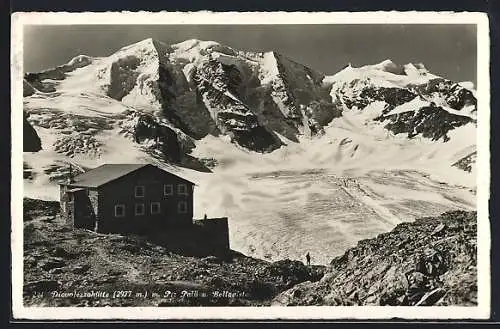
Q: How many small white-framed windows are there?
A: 7